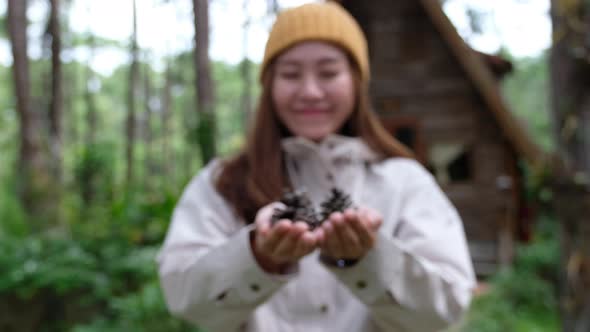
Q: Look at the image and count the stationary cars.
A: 0